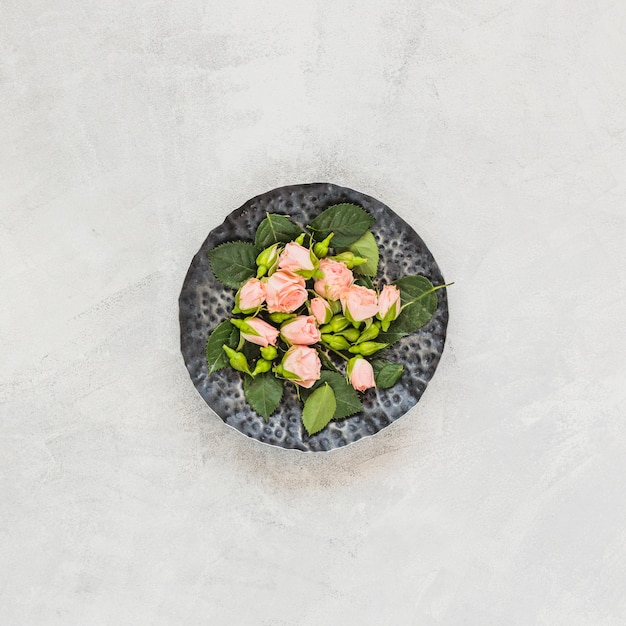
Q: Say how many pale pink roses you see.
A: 11